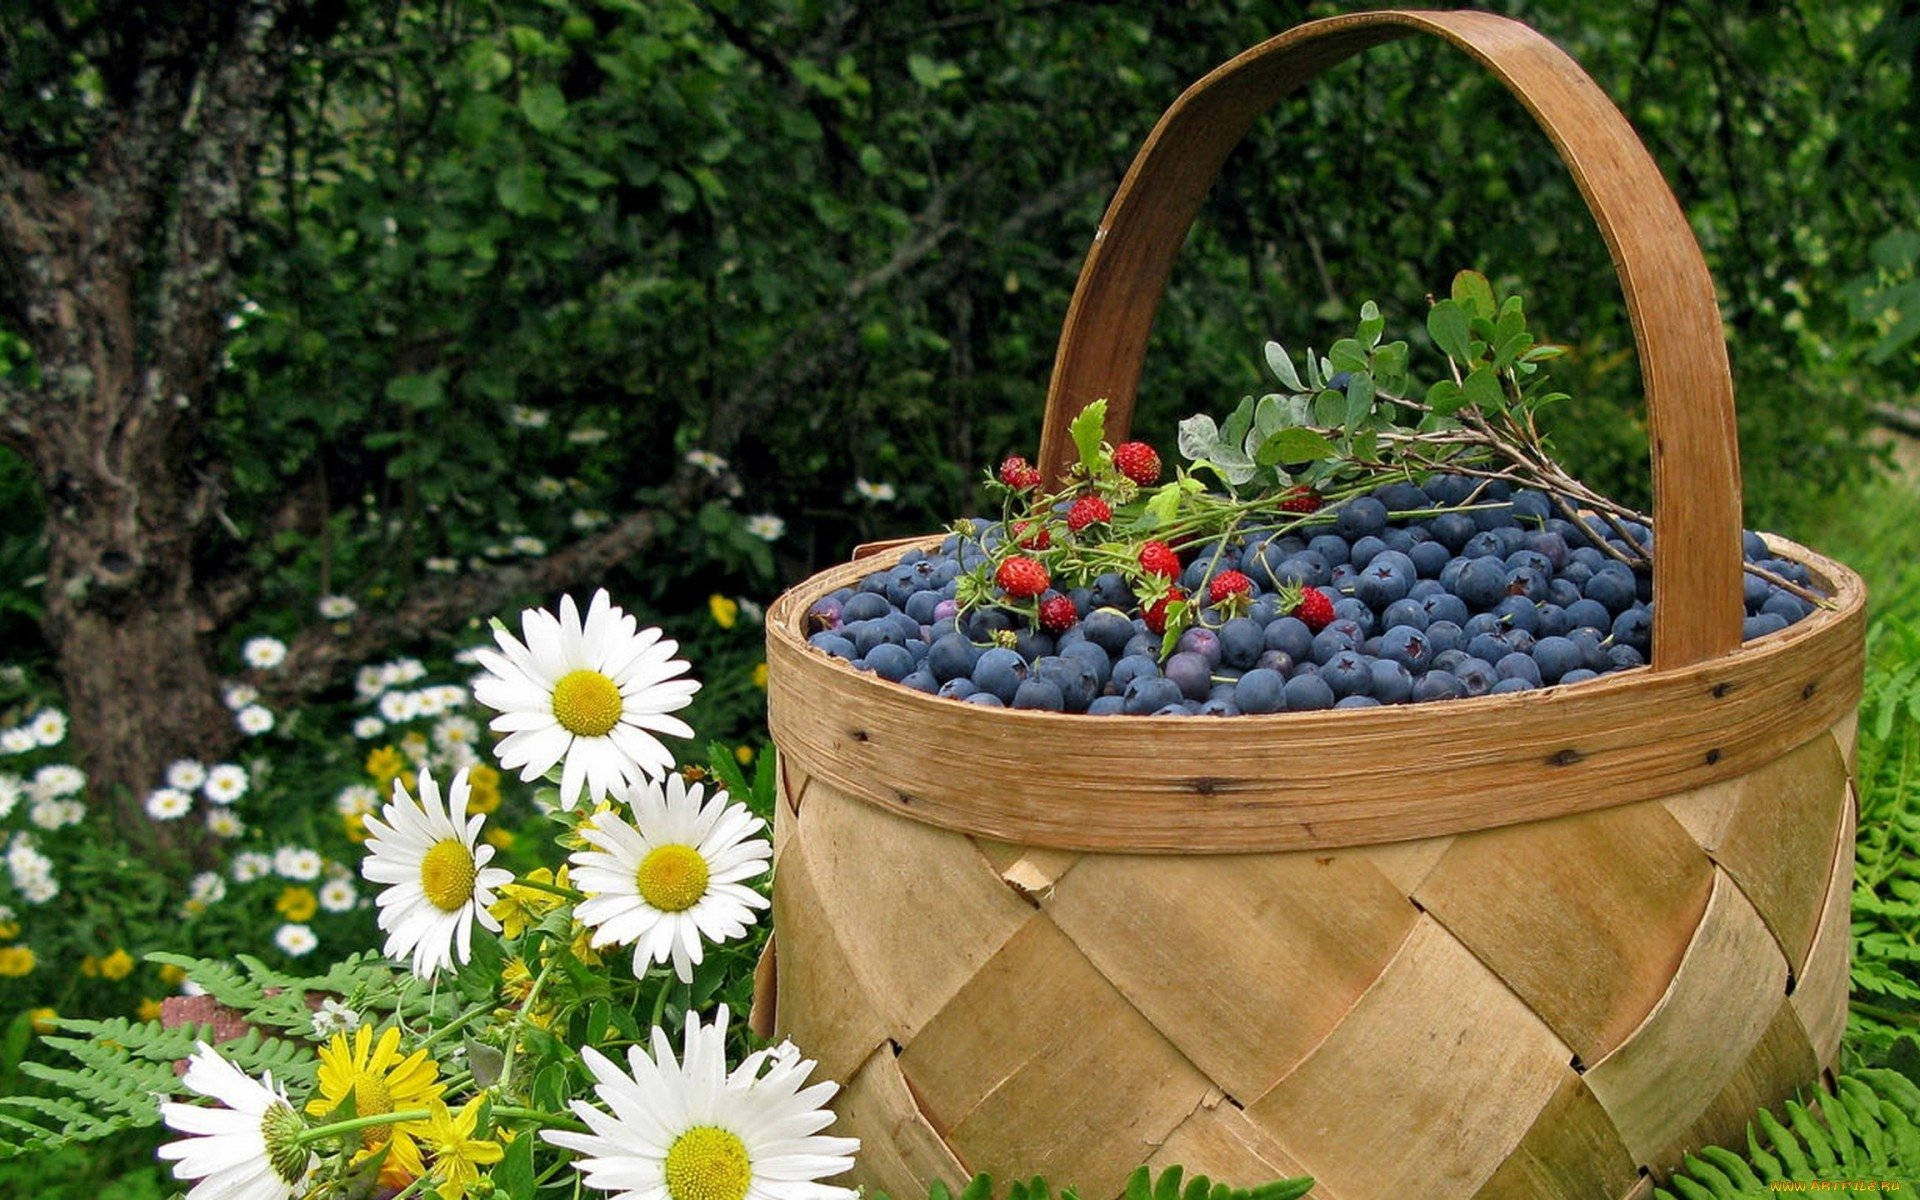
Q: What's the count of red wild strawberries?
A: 11